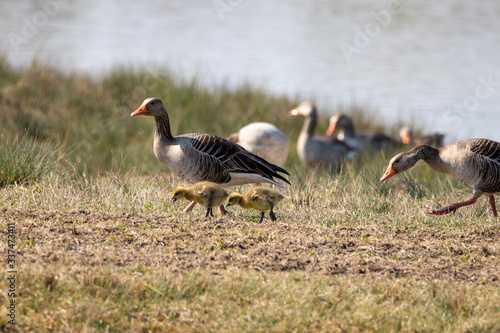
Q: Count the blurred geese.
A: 4